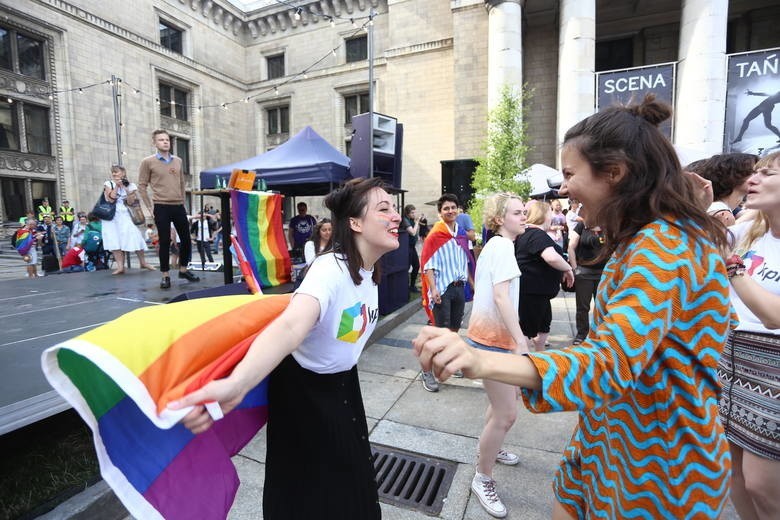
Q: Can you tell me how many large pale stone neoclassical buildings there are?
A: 1